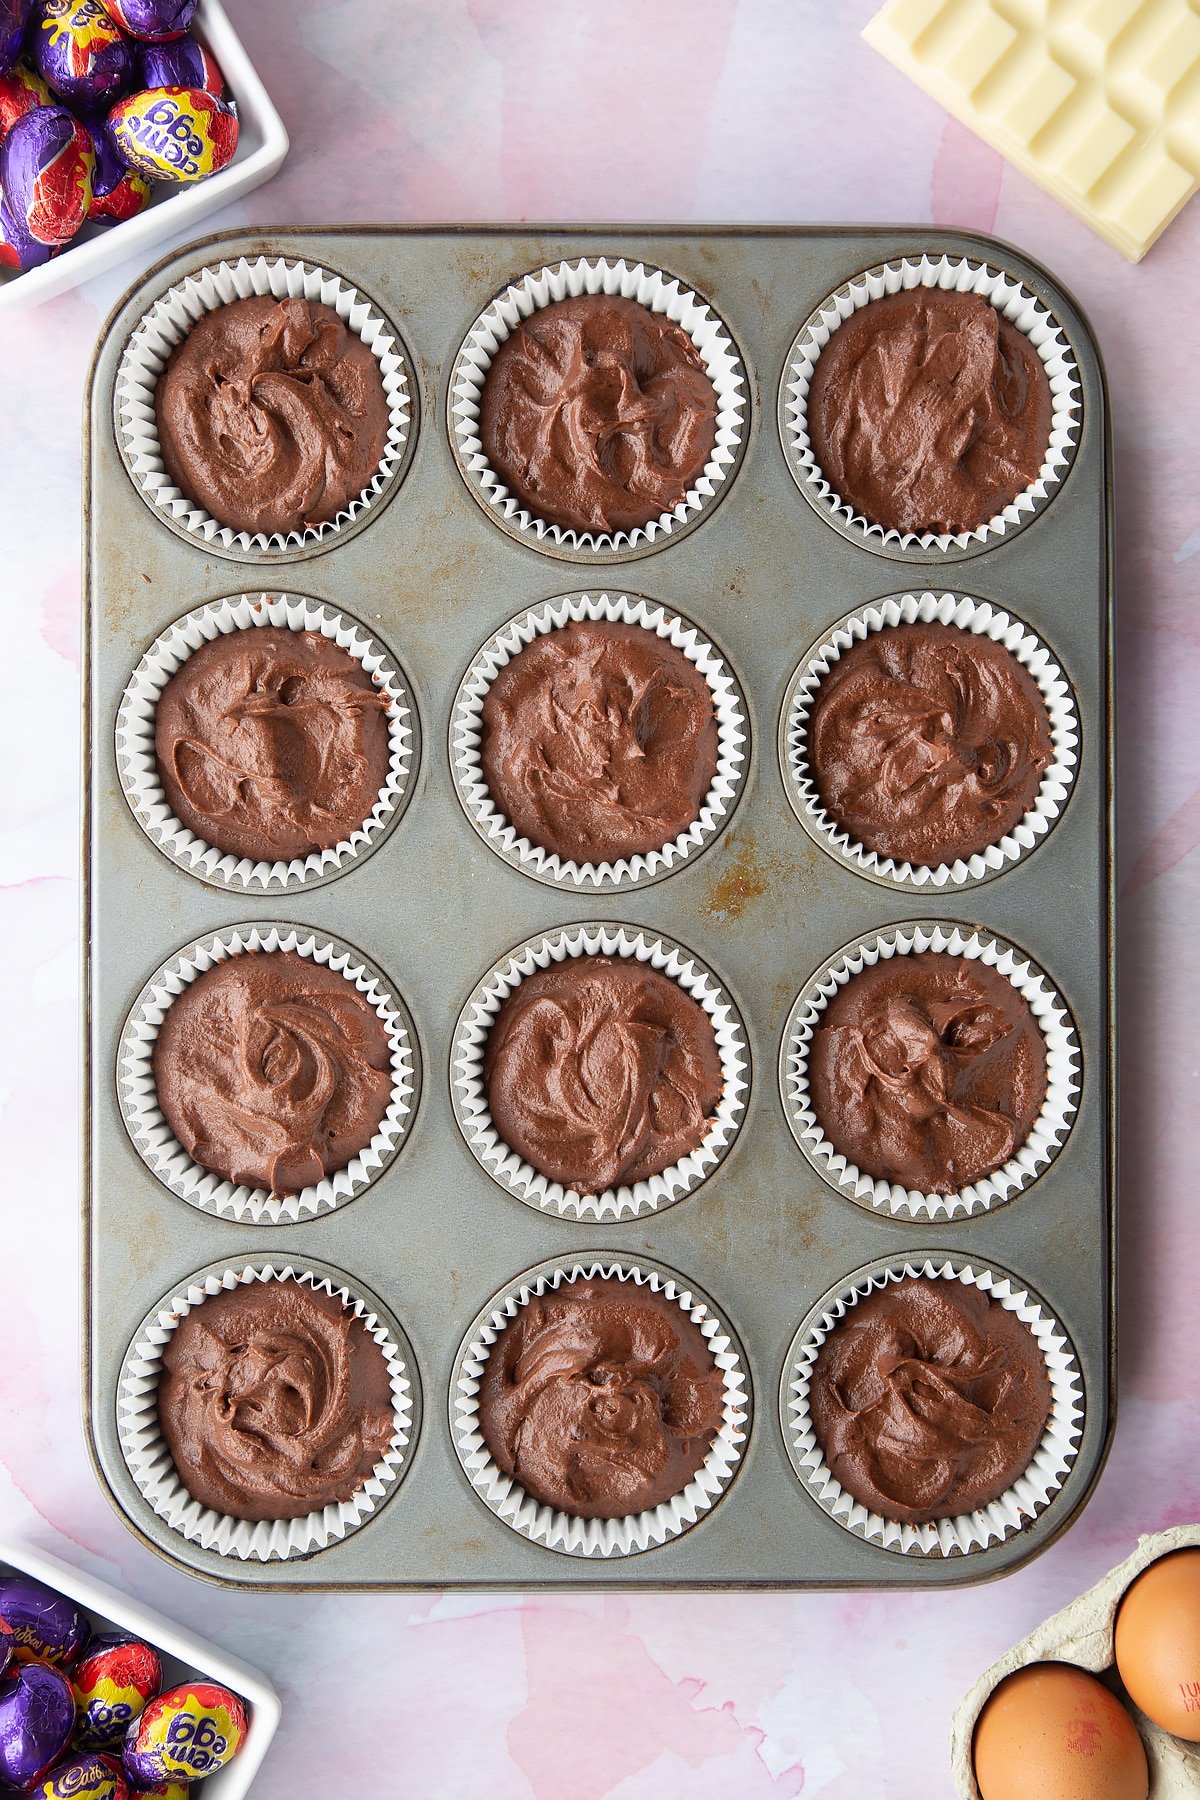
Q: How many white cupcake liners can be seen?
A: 12